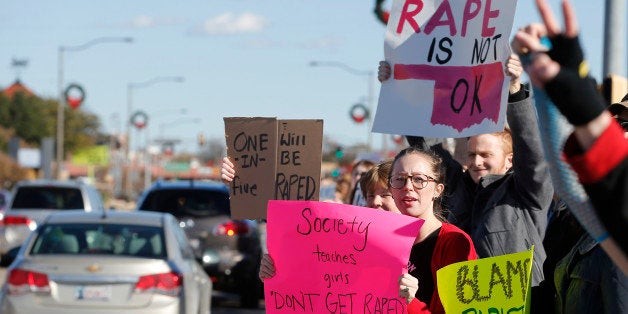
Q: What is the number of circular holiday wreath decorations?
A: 4